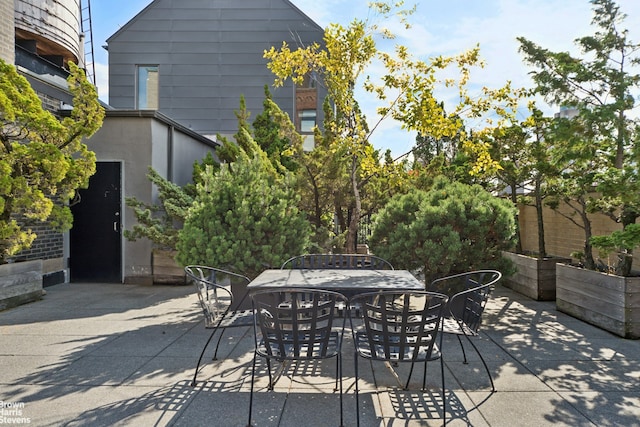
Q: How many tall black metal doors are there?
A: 1